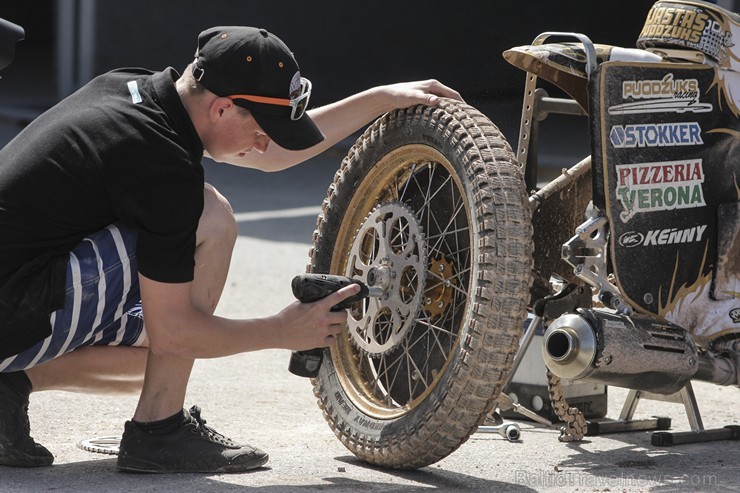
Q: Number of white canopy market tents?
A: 0